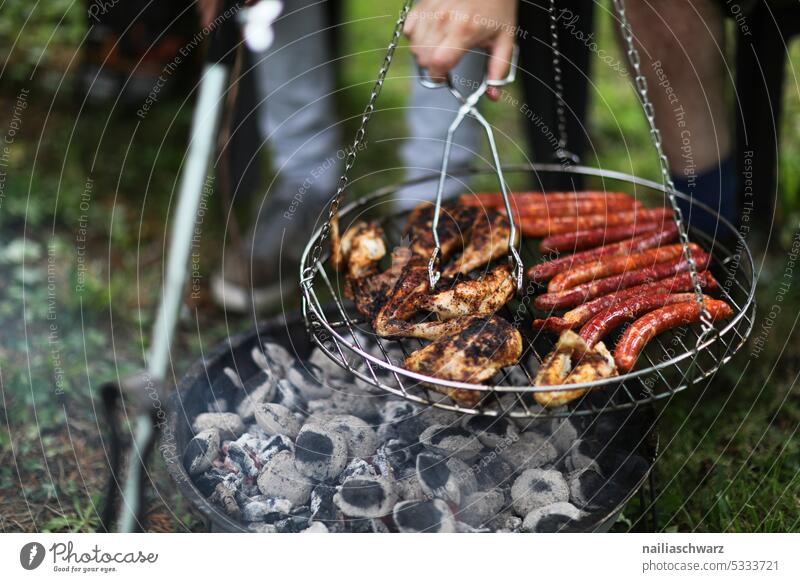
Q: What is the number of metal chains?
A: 3